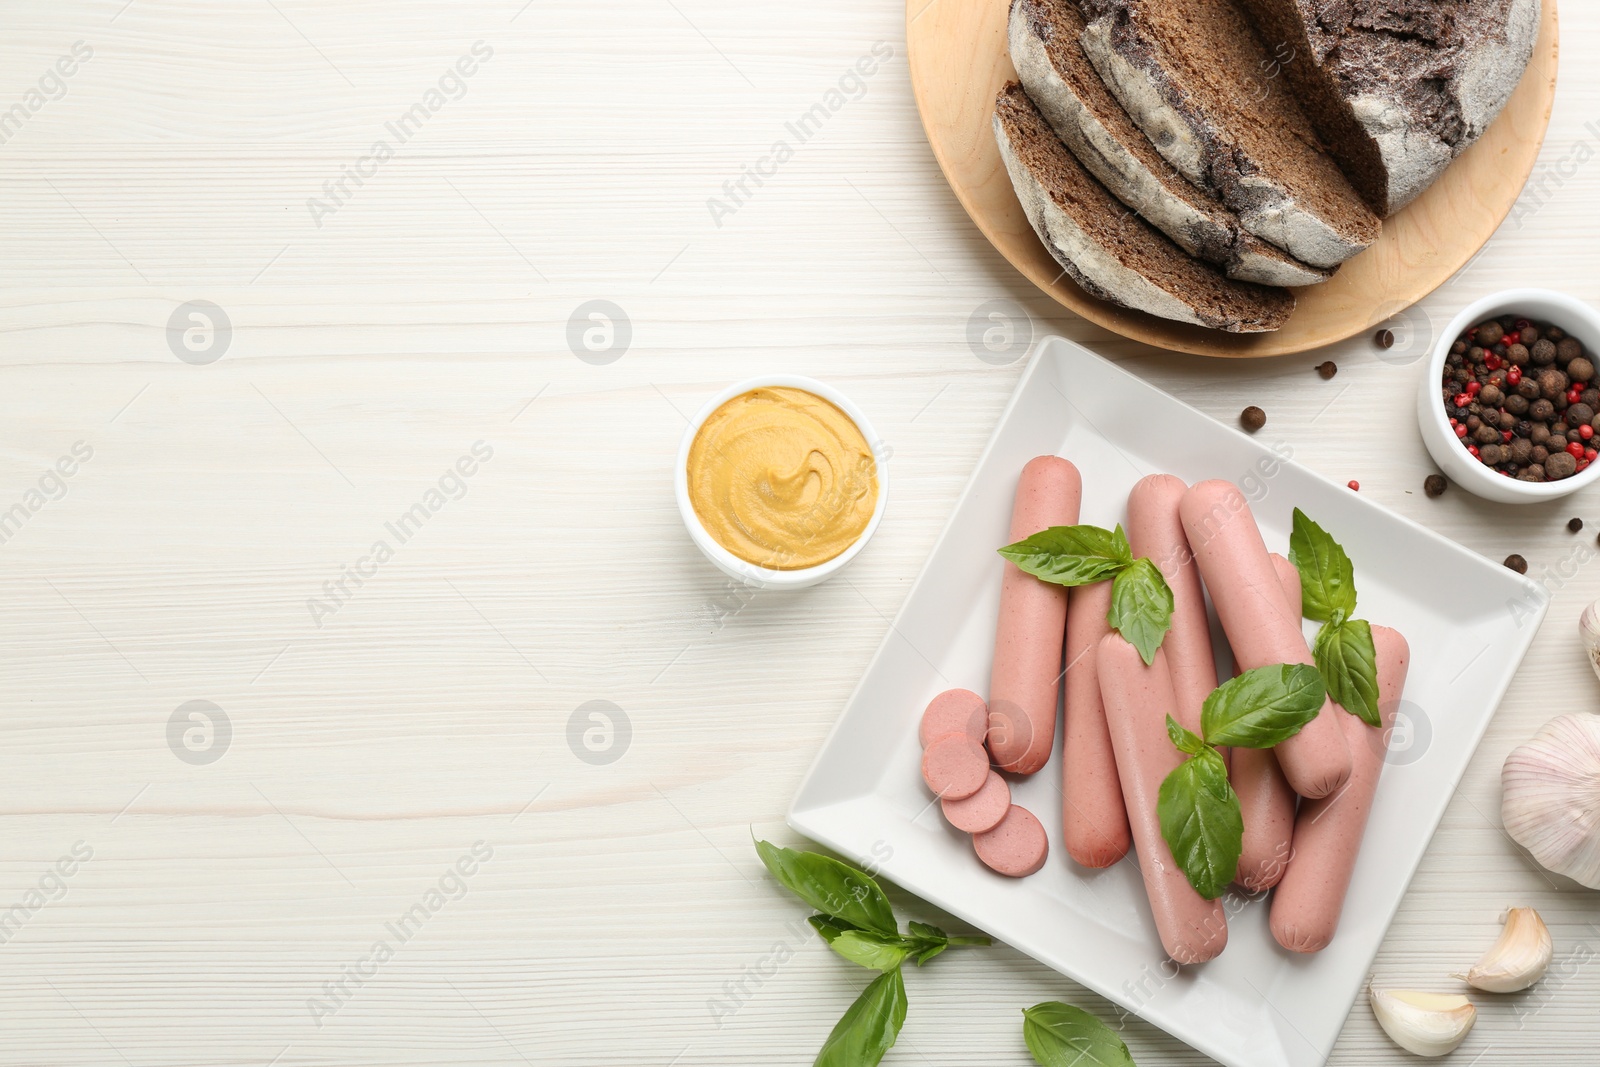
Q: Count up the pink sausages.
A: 7